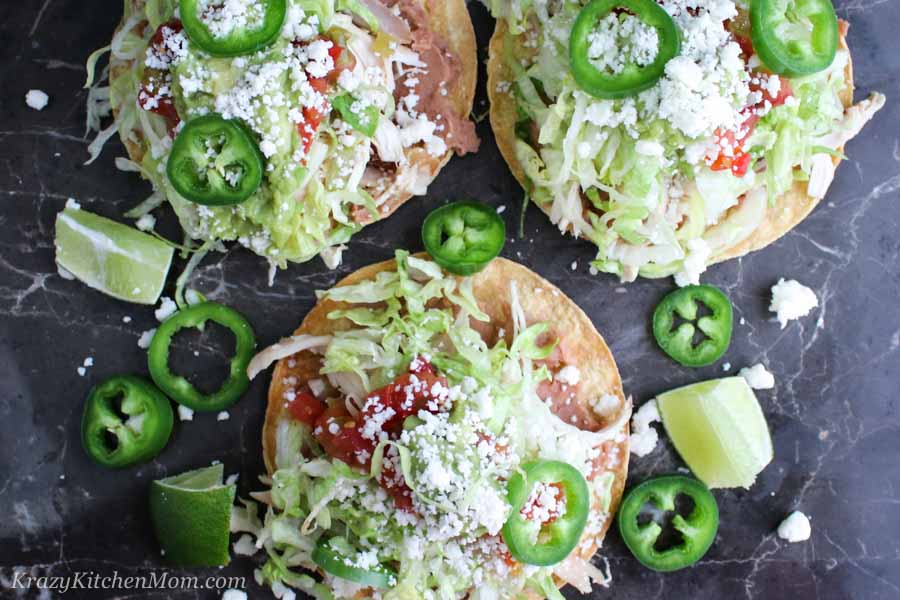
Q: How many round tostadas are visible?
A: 3